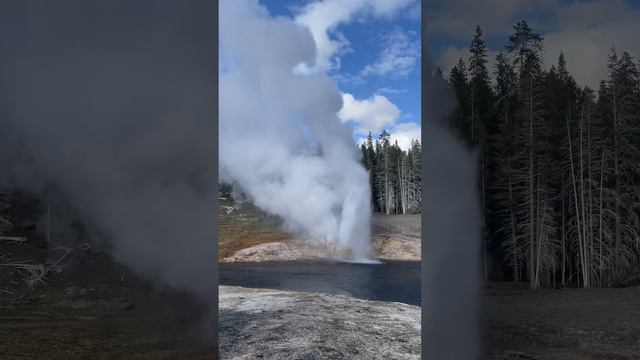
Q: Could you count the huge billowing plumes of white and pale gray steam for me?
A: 1